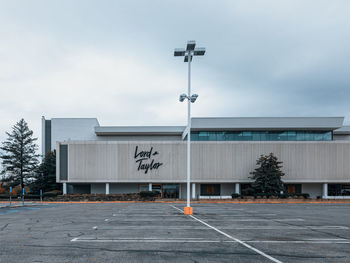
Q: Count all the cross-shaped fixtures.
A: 1